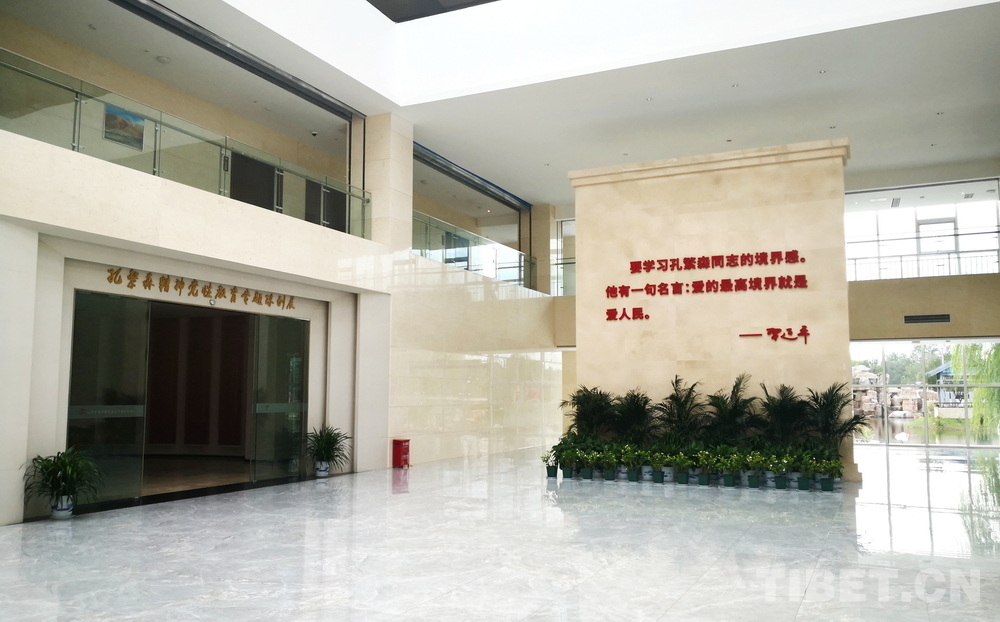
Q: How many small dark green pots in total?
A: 13